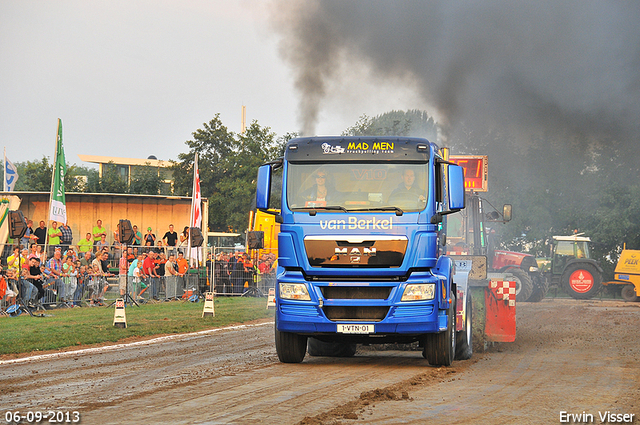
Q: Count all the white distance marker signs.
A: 3